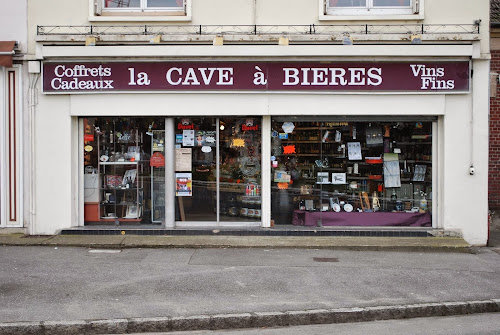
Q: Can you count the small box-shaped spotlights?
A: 6